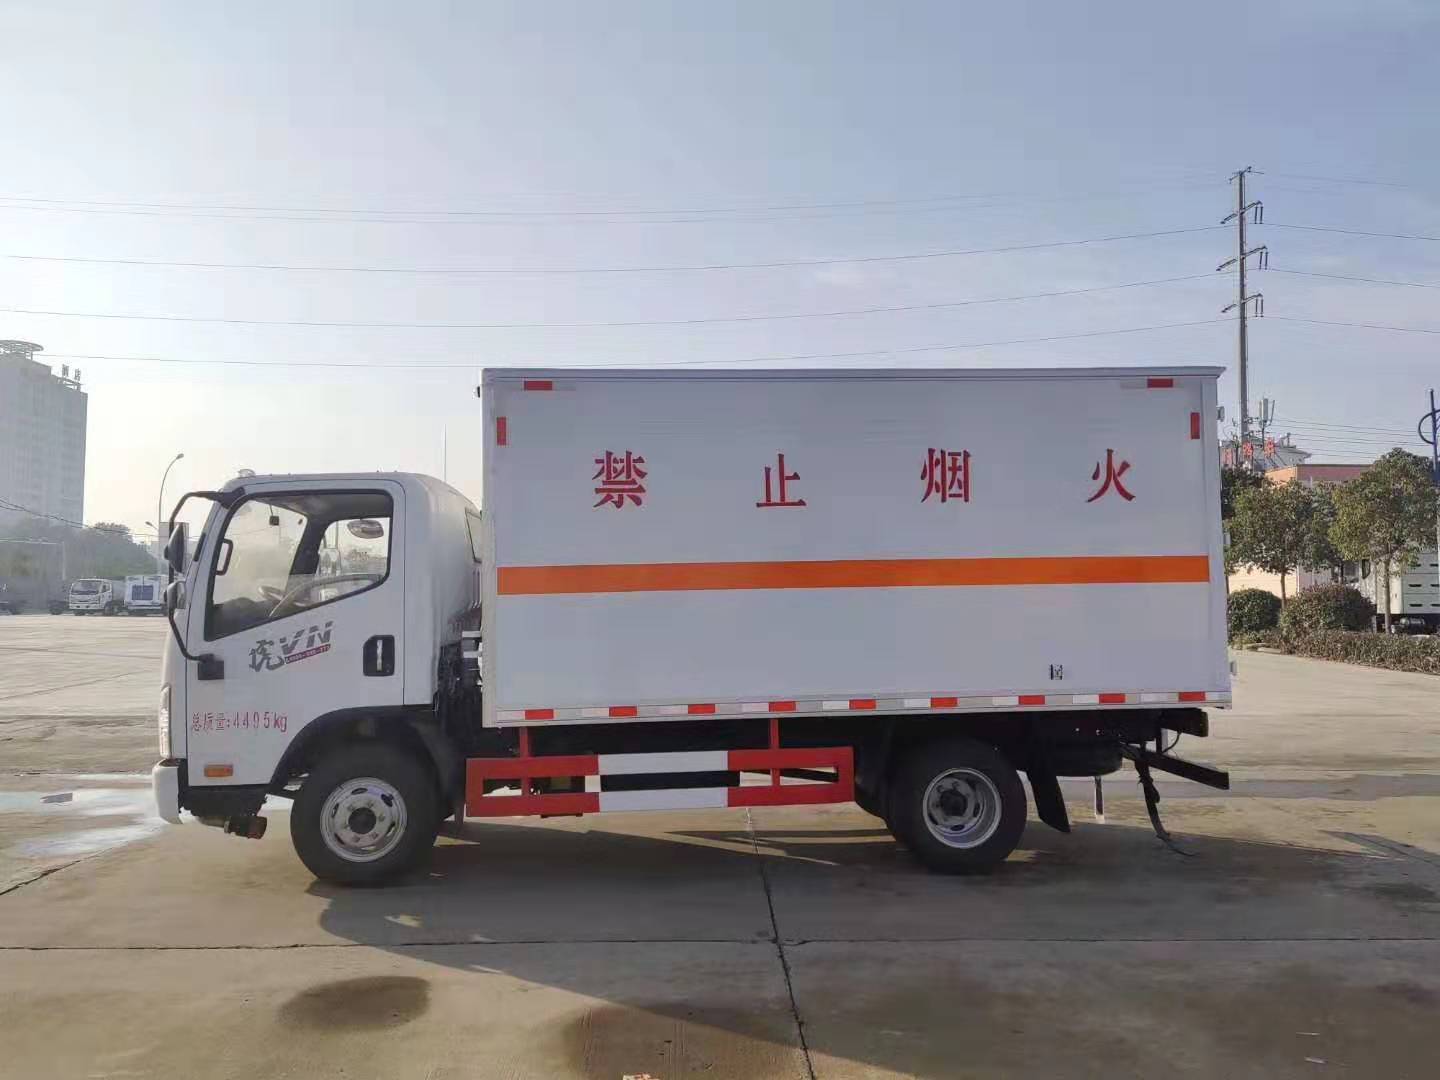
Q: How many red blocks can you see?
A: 13